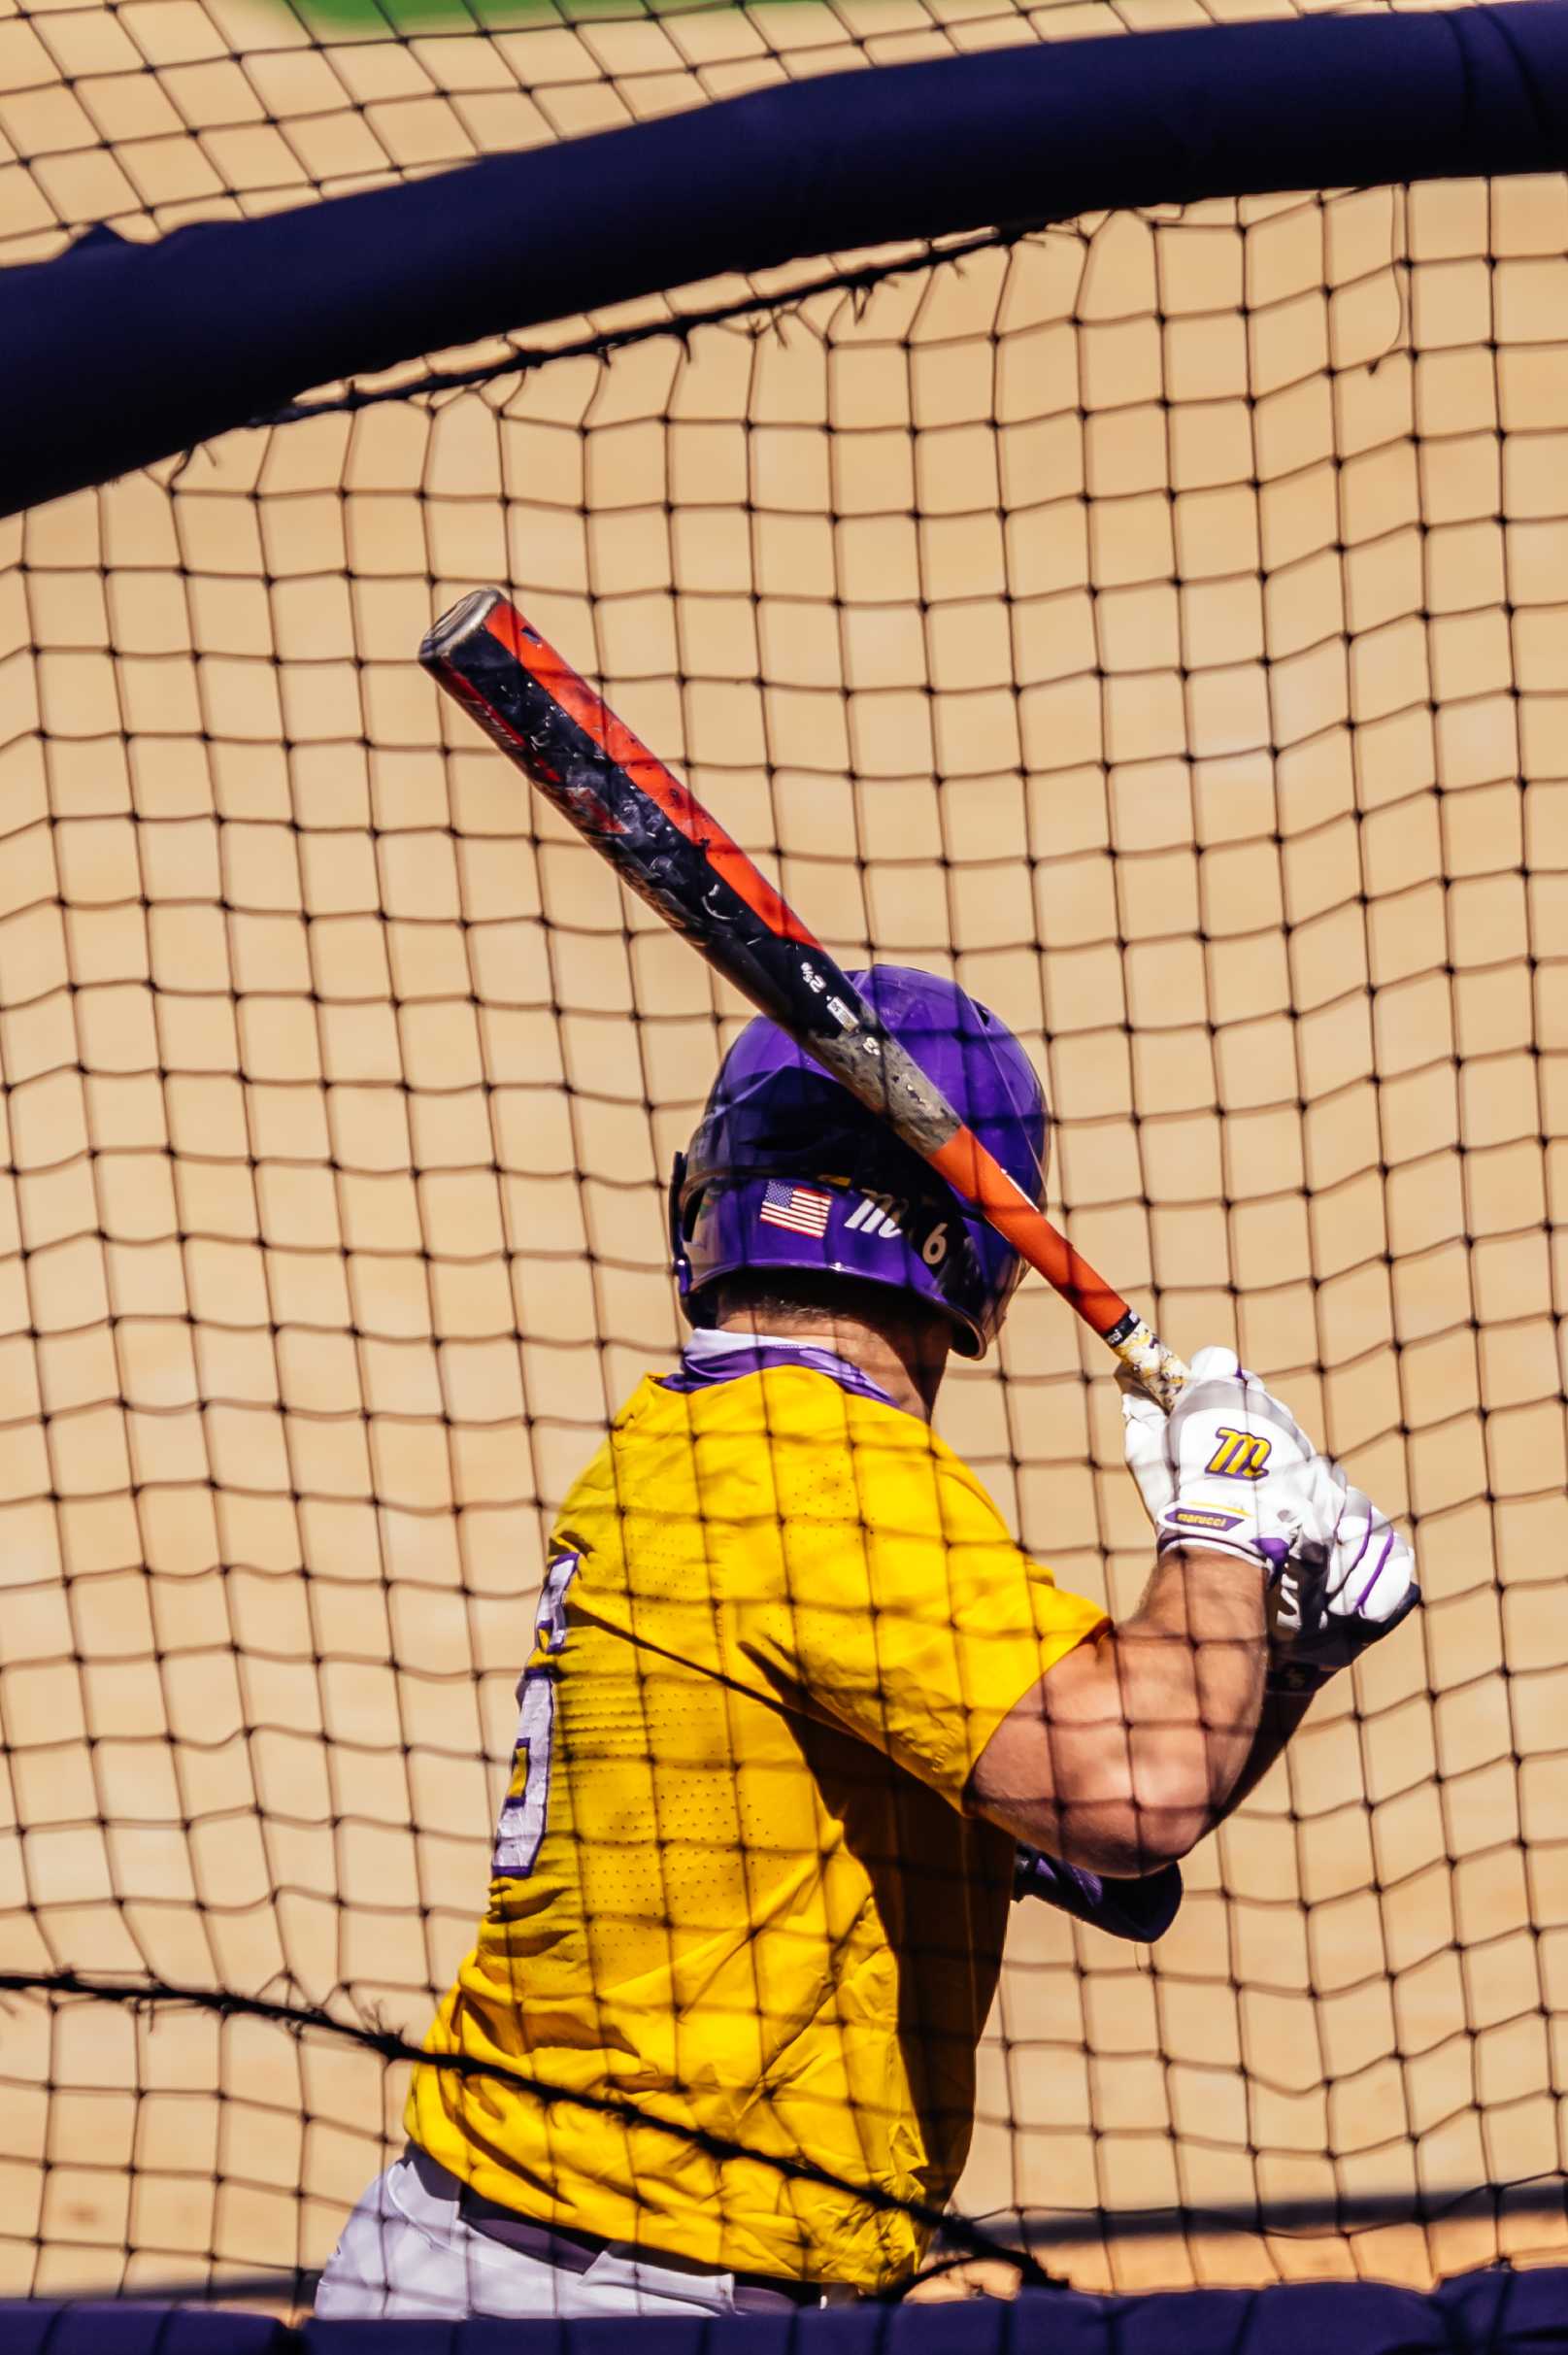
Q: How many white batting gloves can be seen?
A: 2